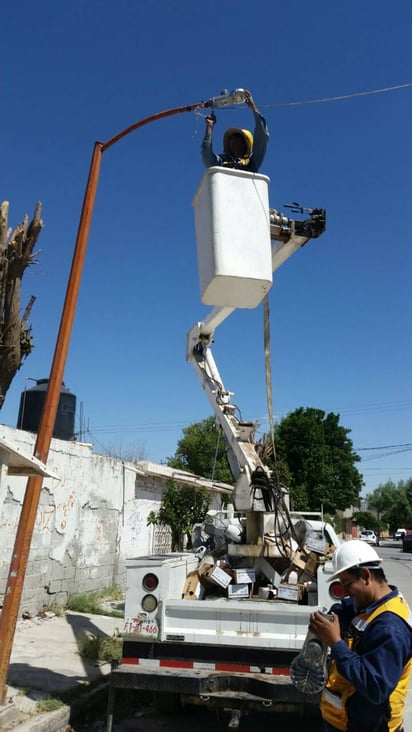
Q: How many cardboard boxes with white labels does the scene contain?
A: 5